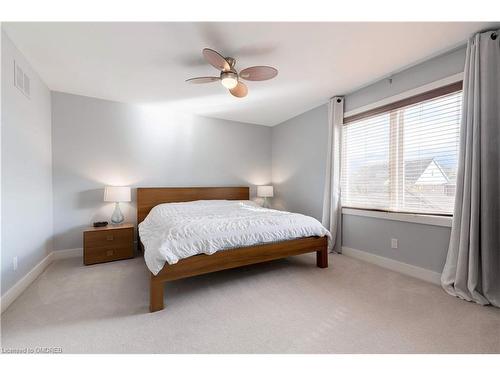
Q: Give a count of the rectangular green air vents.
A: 0